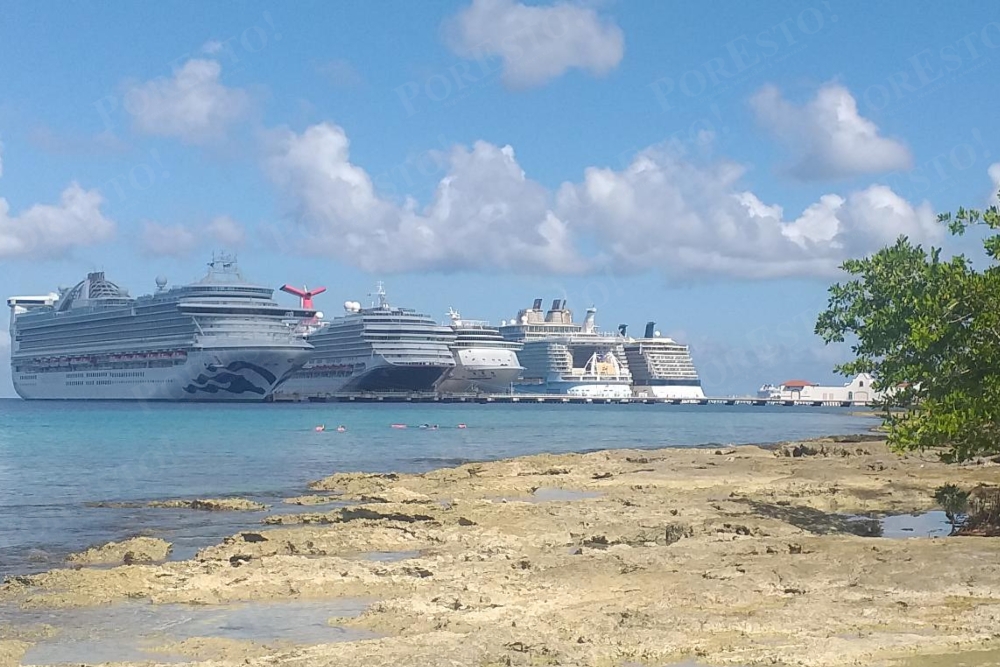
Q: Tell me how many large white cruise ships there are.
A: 5